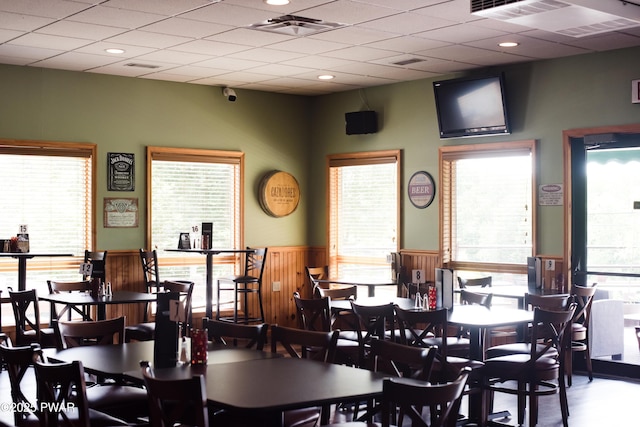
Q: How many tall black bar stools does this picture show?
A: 3